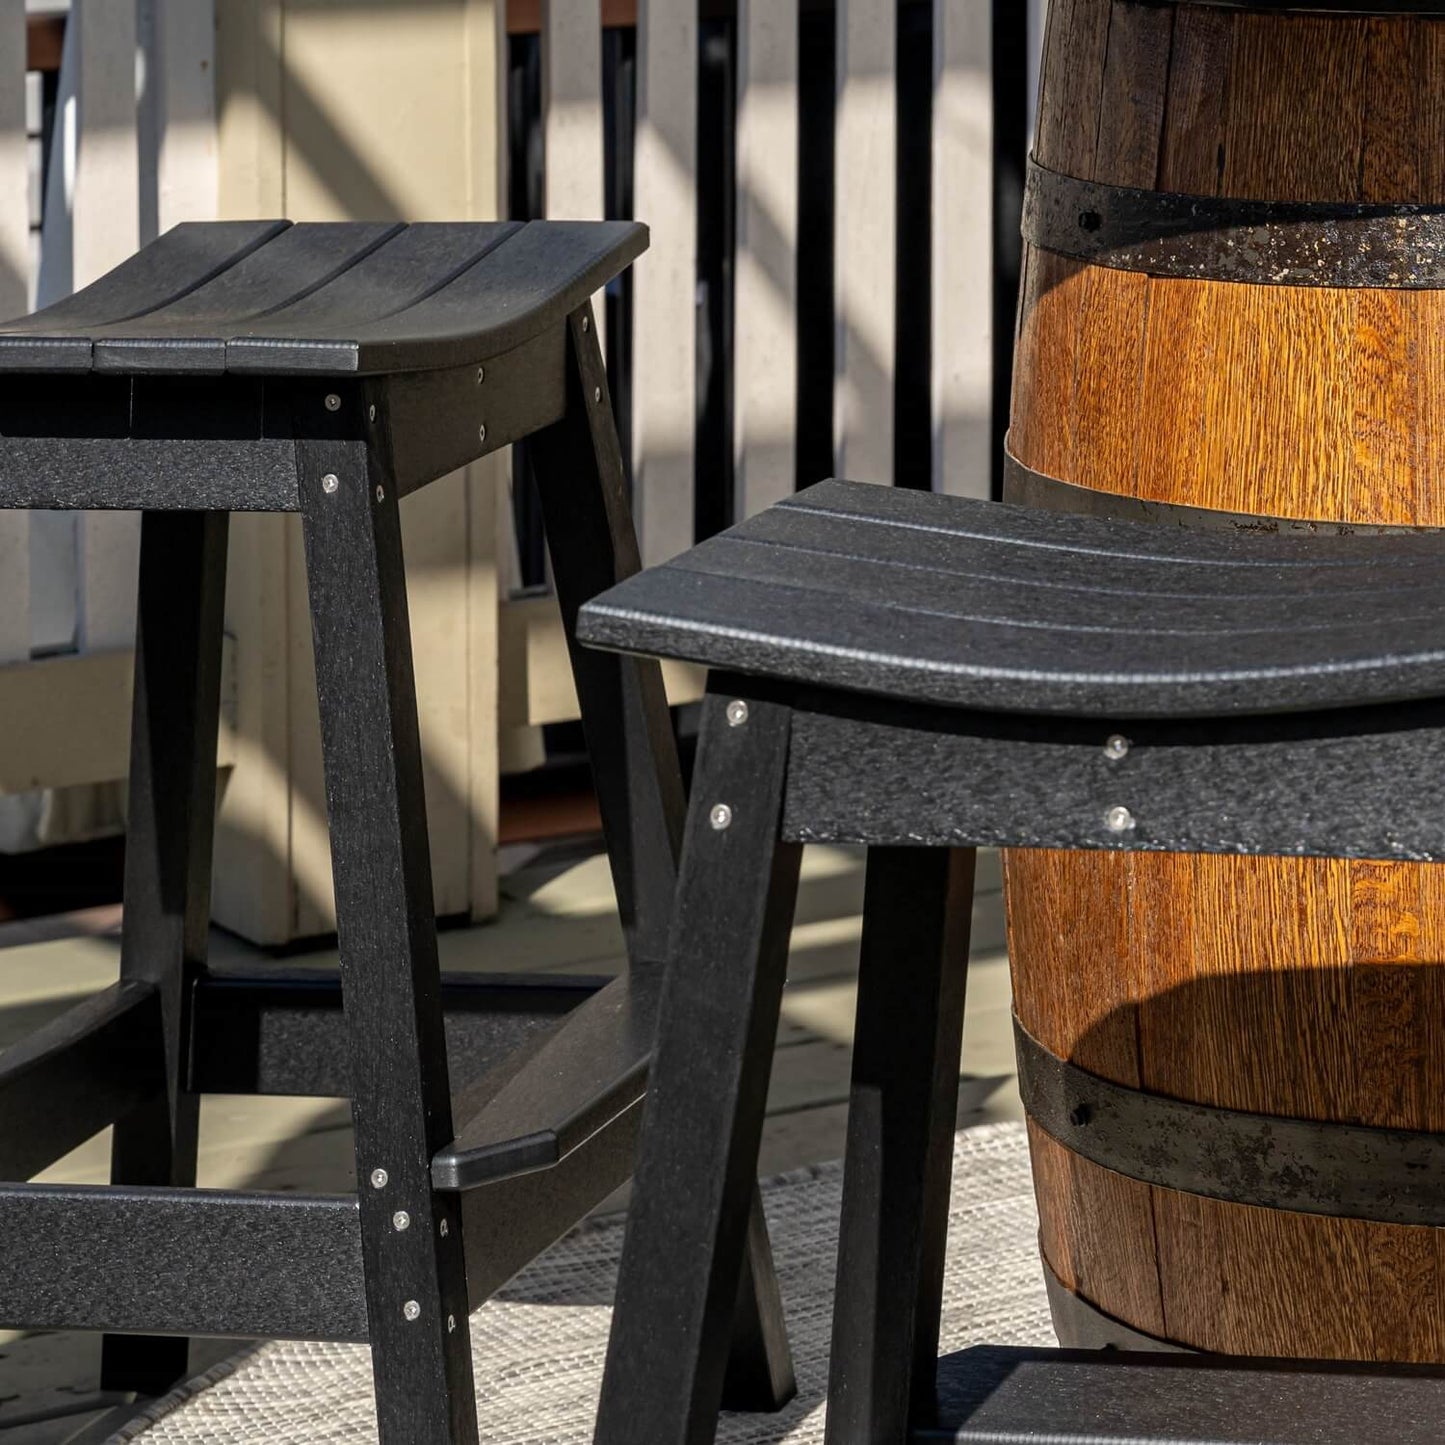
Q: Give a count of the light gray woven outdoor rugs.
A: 1